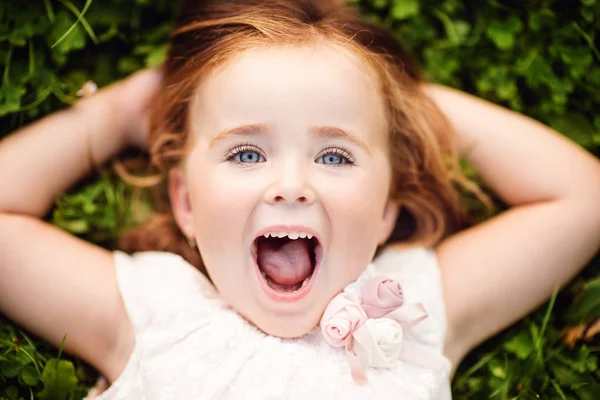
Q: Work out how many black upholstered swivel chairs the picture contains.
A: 0